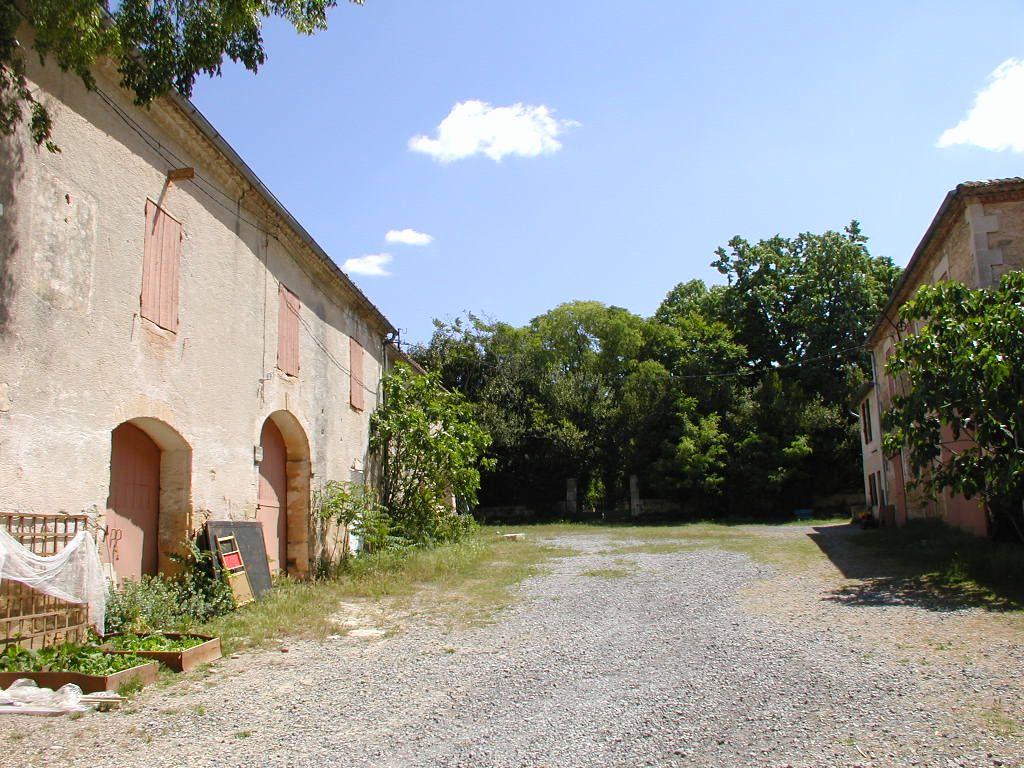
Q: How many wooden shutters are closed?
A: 3